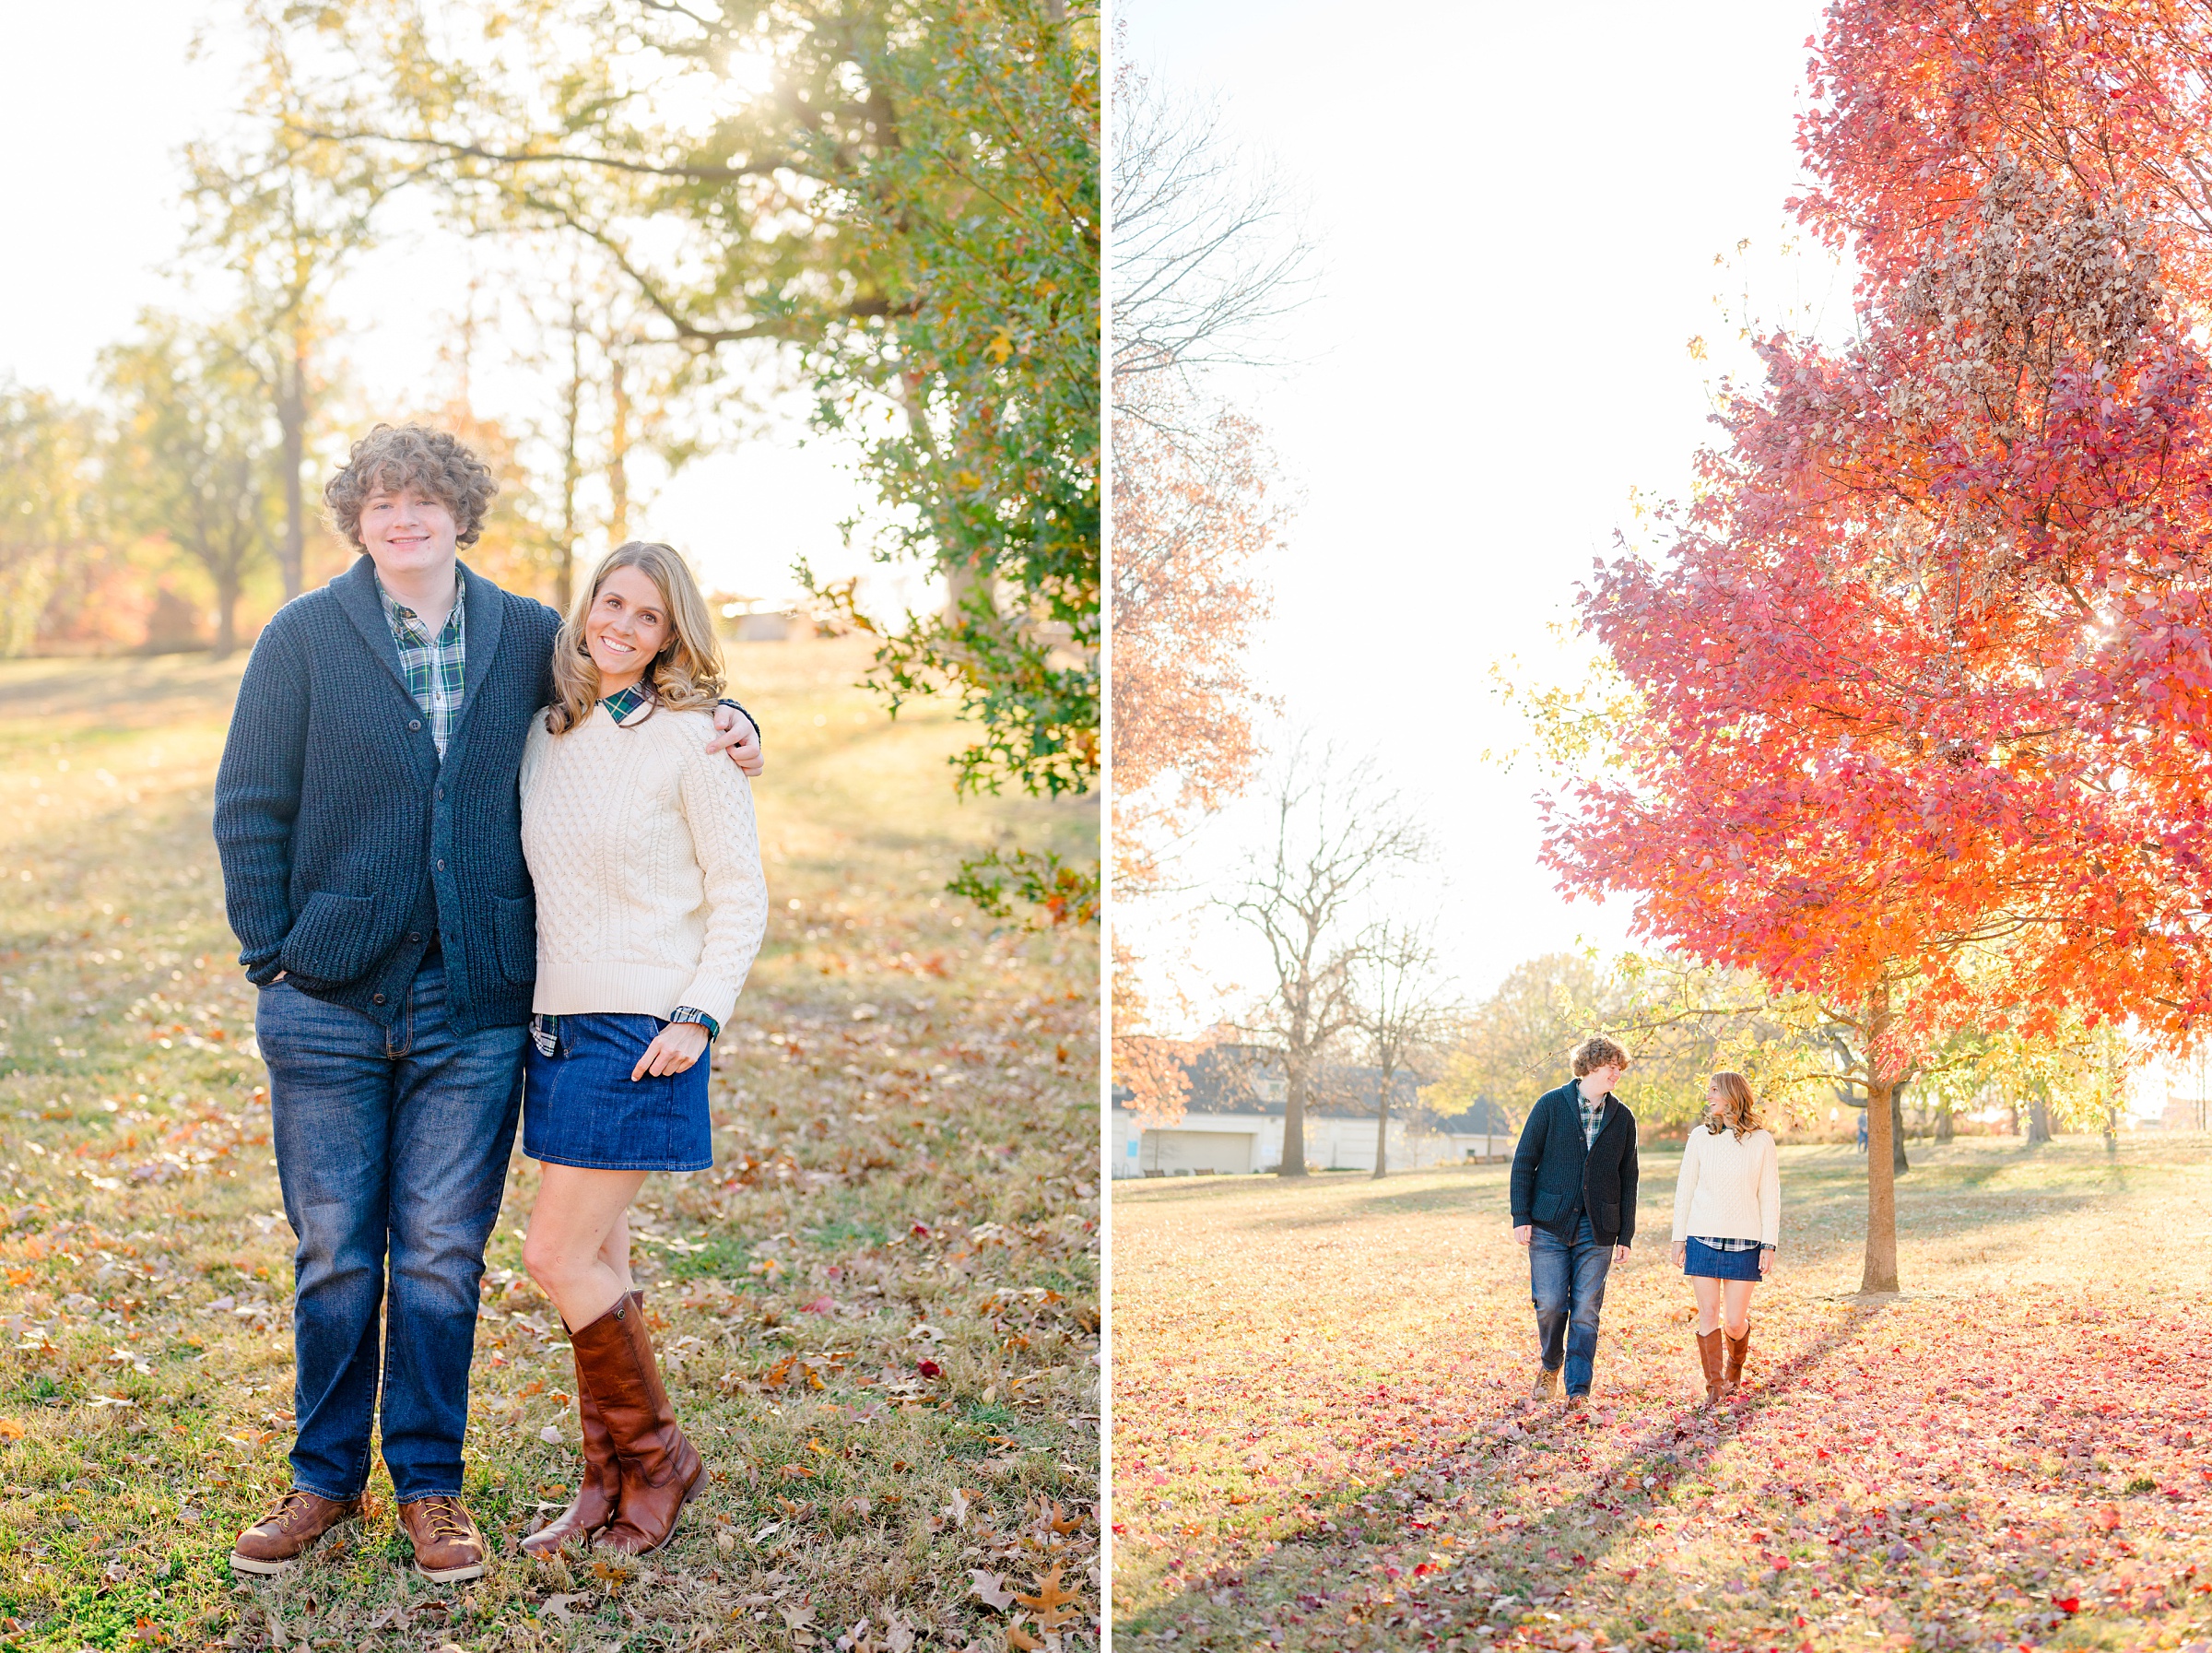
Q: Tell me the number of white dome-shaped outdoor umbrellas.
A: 0